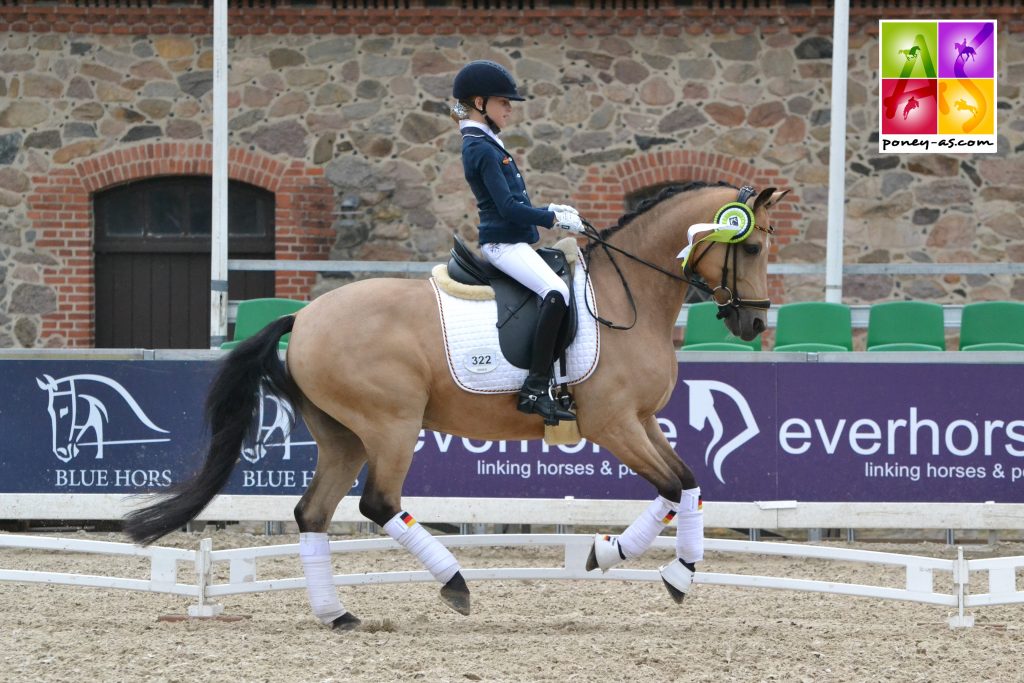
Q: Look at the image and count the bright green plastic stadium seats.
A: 5